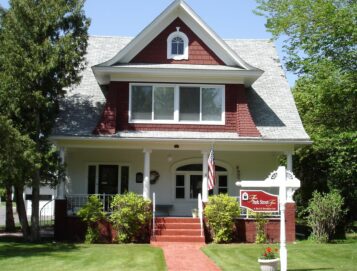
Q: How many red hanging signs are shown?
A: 1